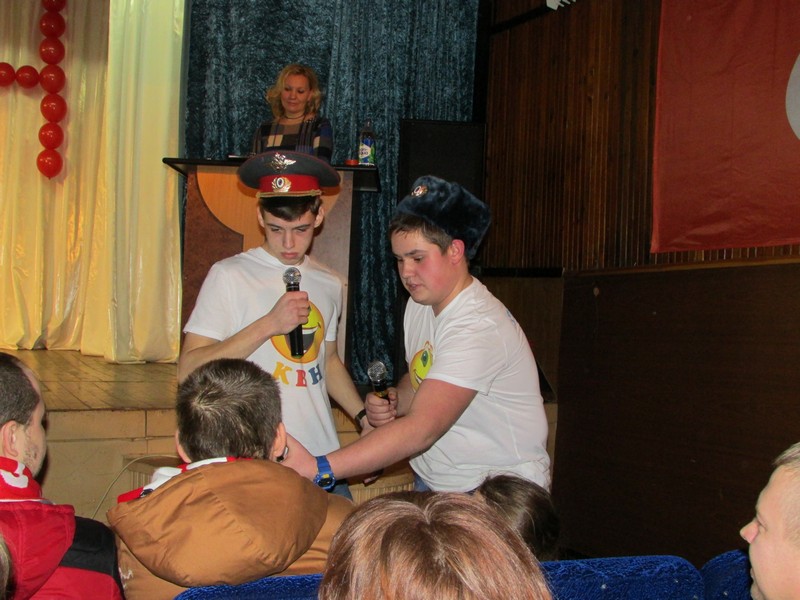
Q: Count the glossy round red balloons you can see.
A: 9